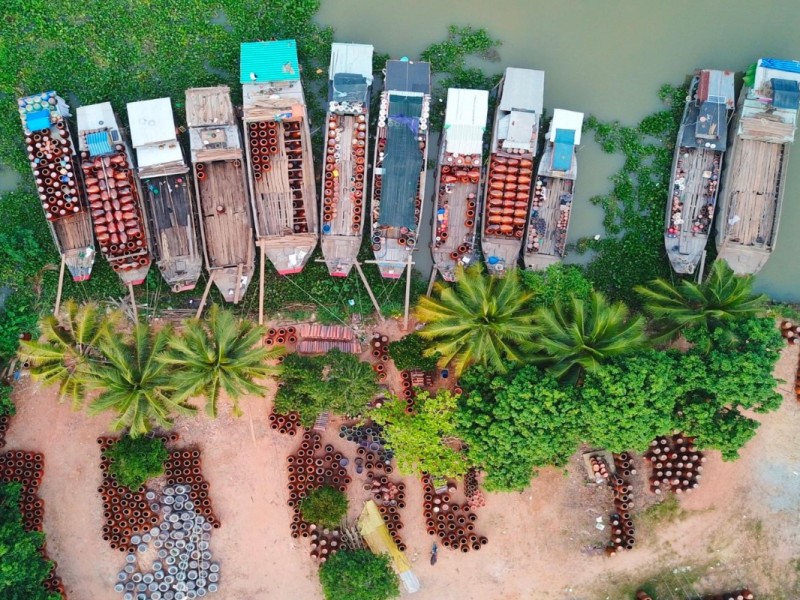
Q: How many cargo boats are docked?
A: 12